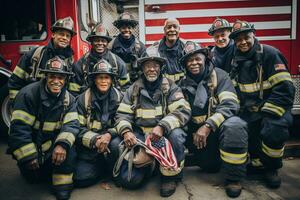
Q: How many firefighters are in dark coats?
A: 10